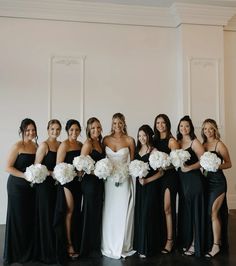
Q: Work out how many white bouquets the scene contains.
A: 9